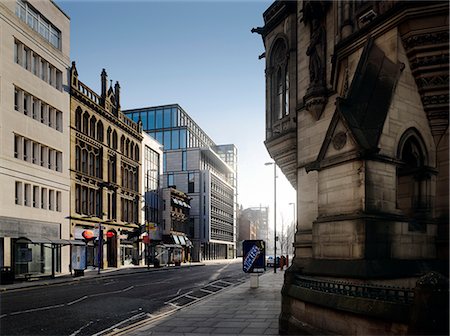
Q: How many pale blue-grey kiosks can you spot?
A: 1